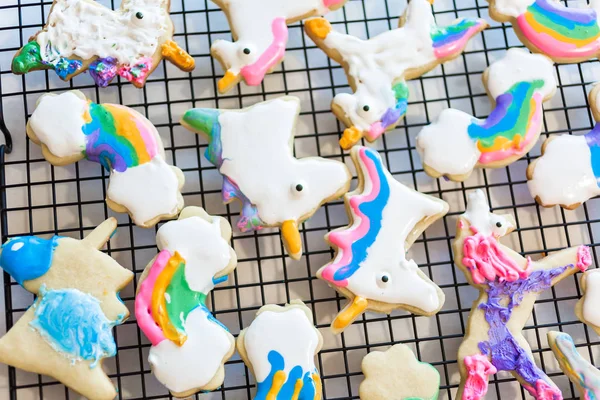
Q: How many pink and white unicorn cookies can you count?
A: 1